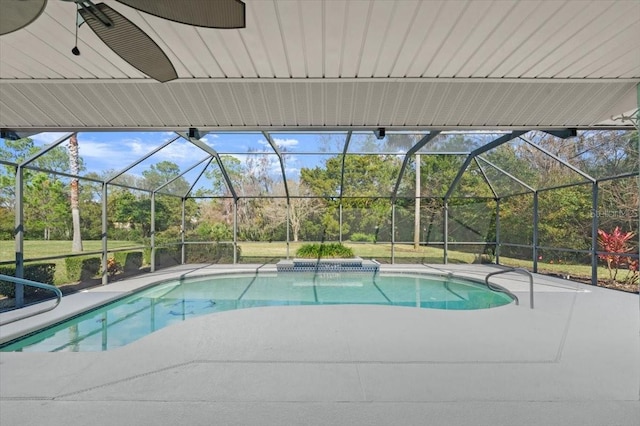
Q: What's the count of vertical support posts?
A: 12